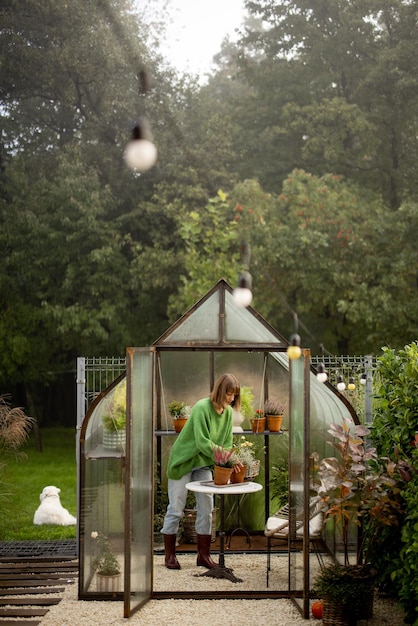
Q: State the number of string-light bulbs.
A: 7